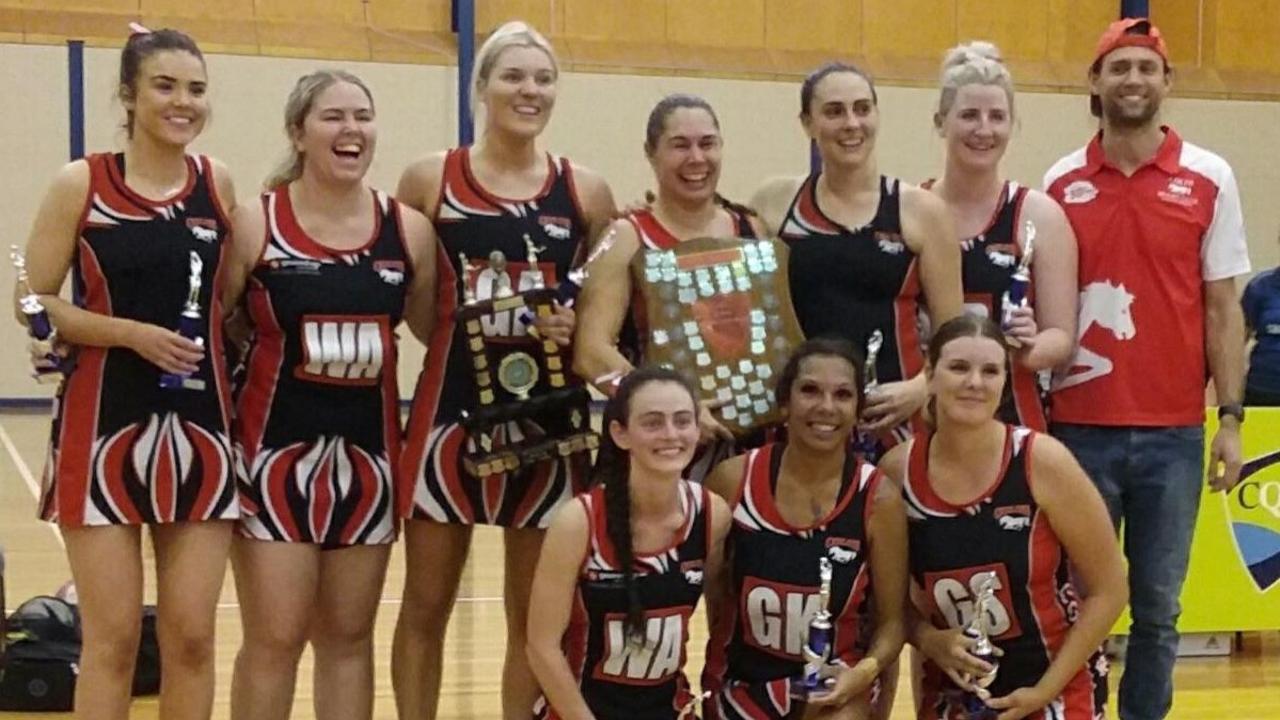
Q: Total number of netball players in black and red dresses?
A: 9